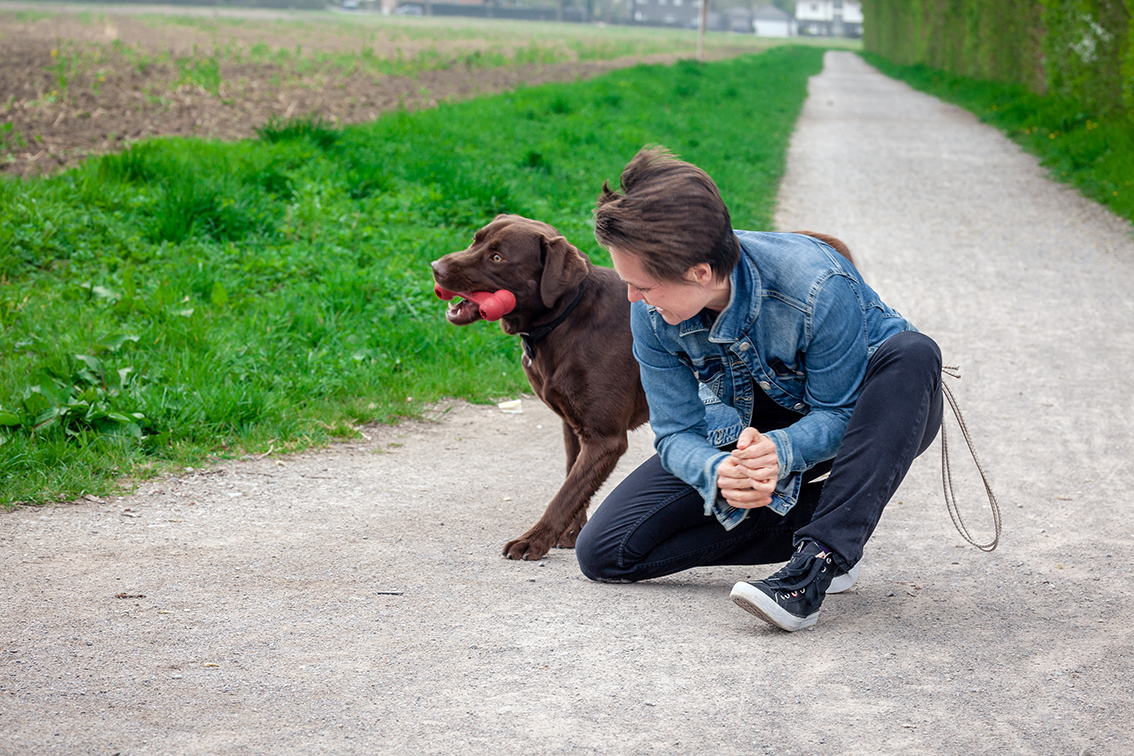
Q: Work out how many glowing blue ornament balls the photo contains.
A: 0